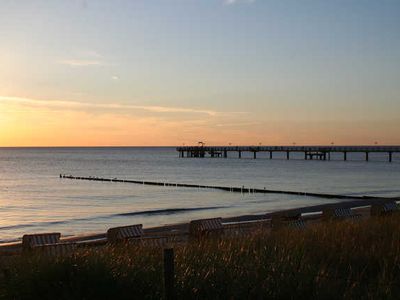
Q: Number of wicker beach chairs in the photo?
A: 6